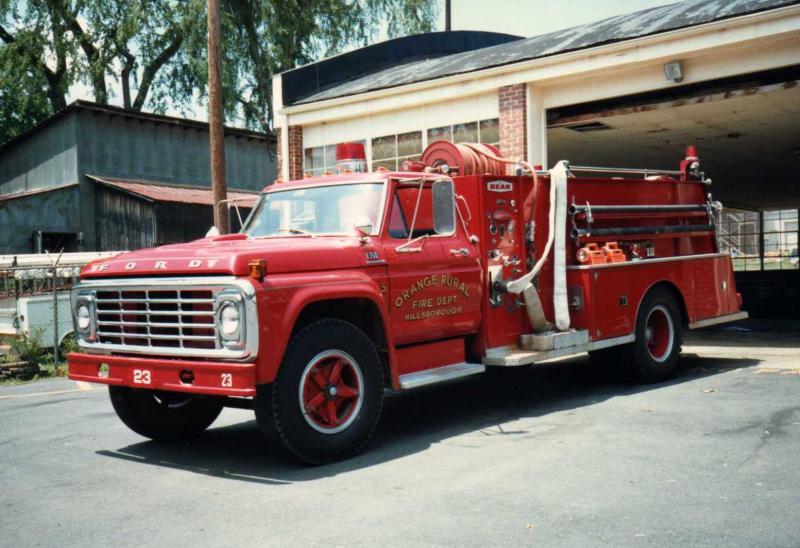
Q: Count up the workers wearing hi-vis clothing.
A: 0